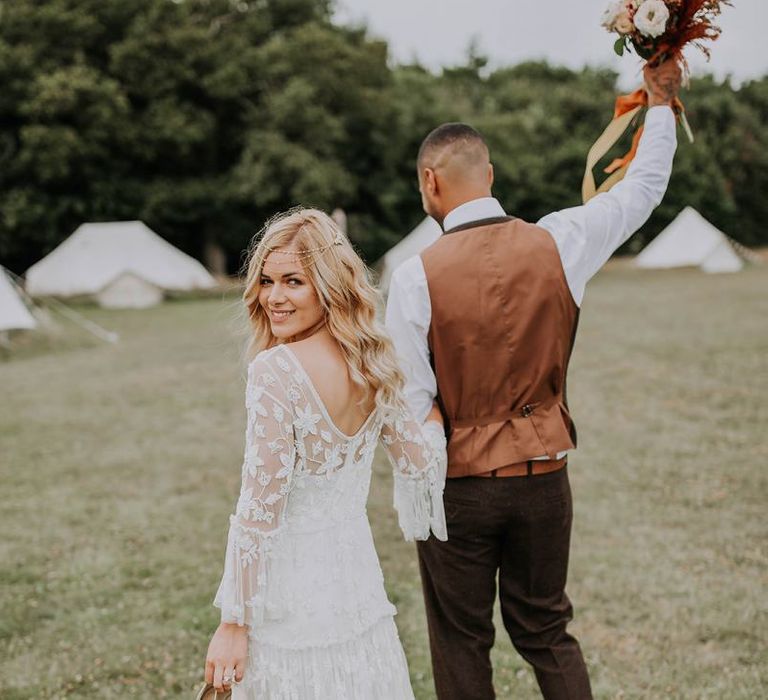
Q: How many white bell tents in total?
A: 4